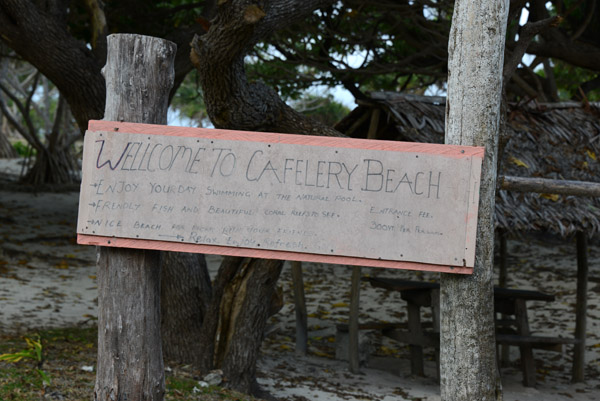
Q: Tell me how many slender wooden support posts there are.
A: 4